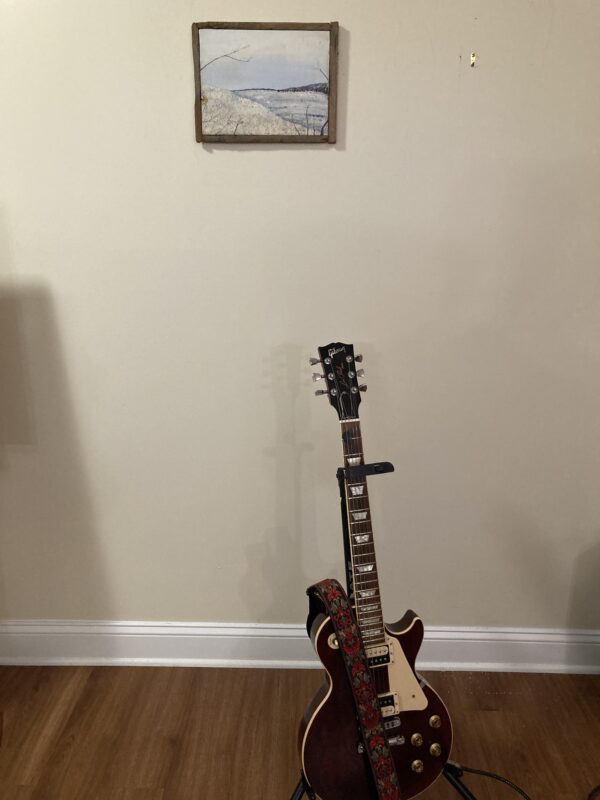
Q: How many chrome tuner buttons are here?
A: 6